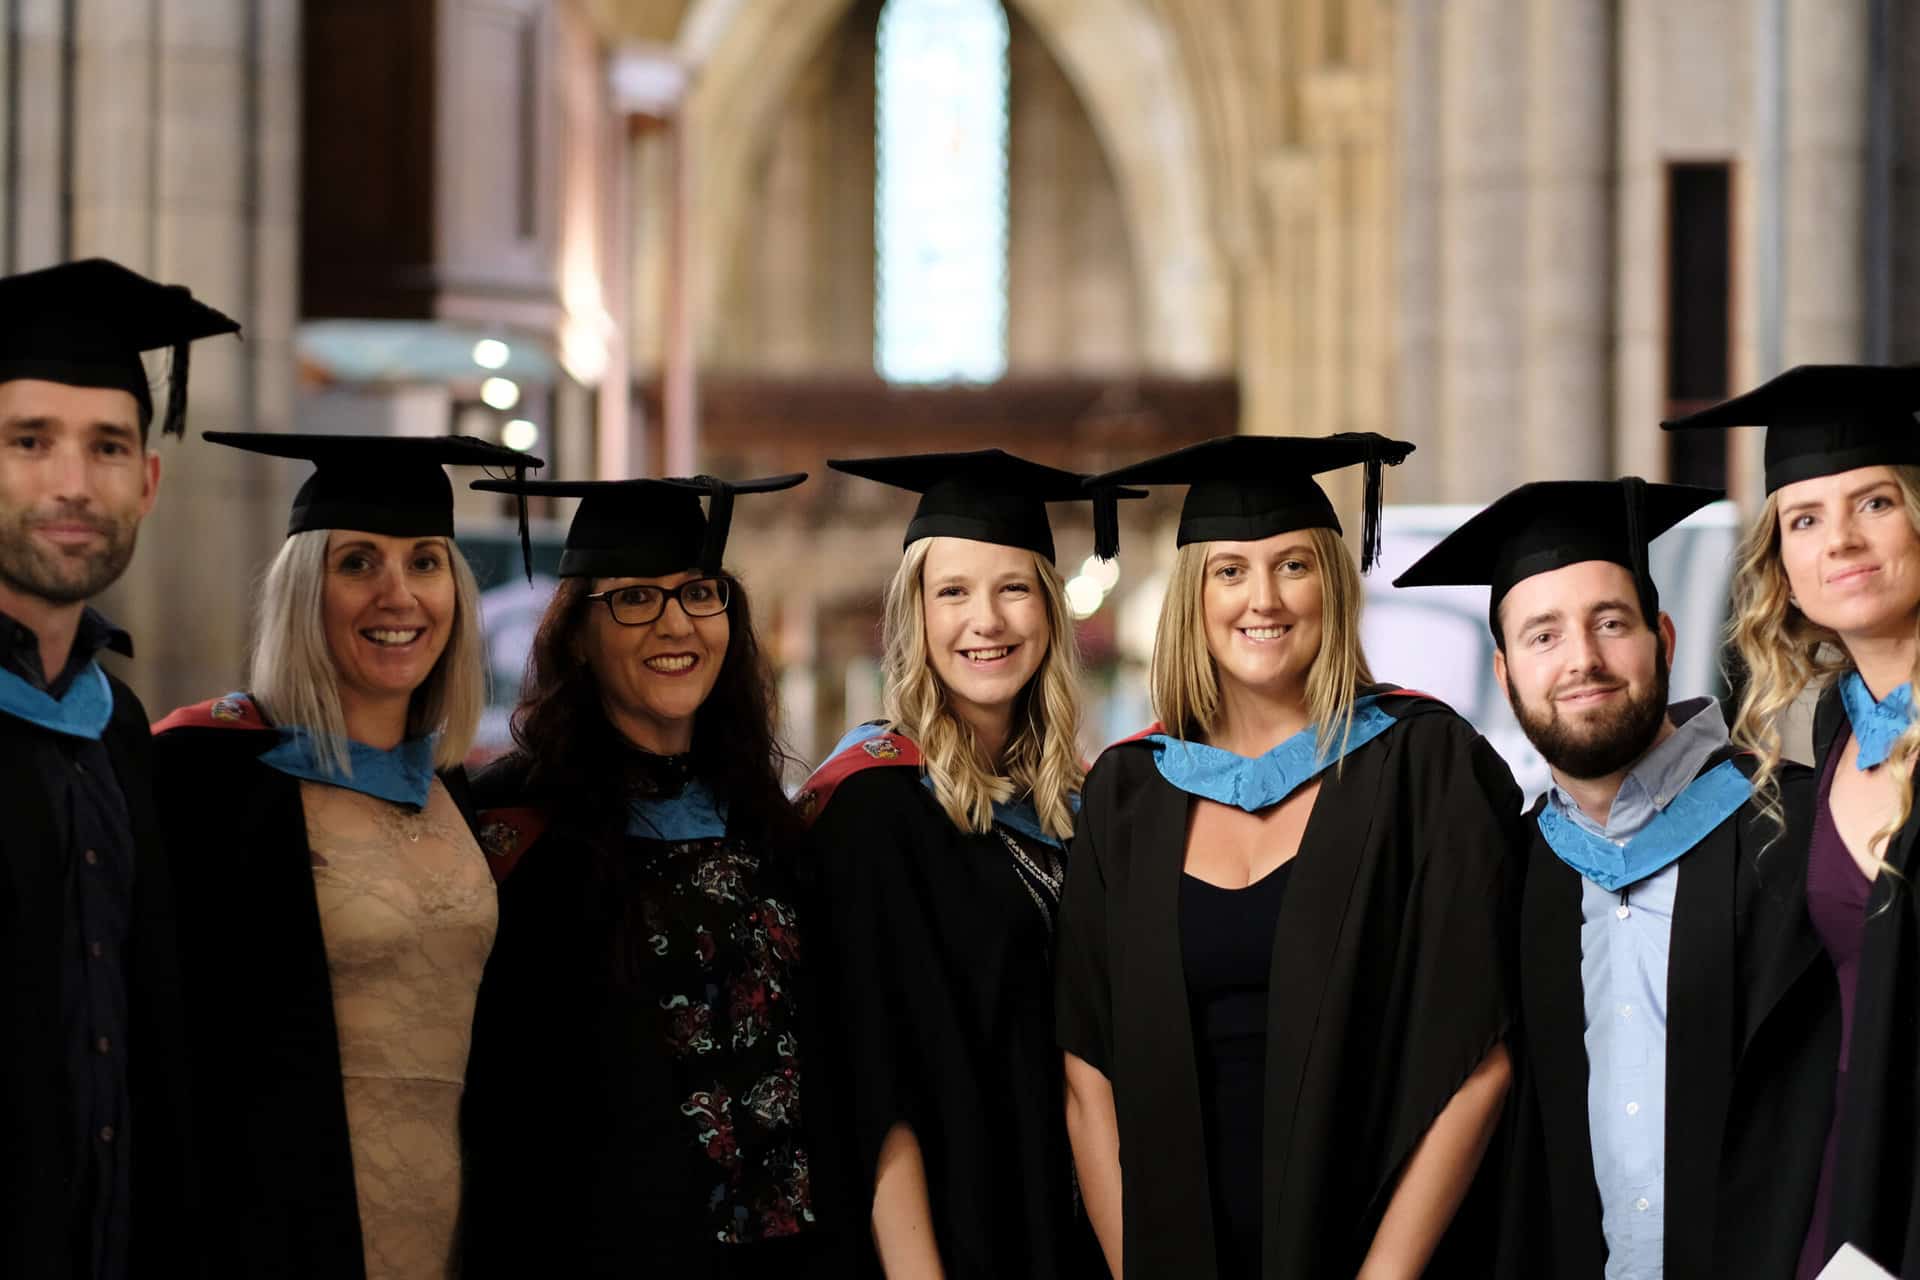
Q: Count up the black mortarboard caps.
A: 7